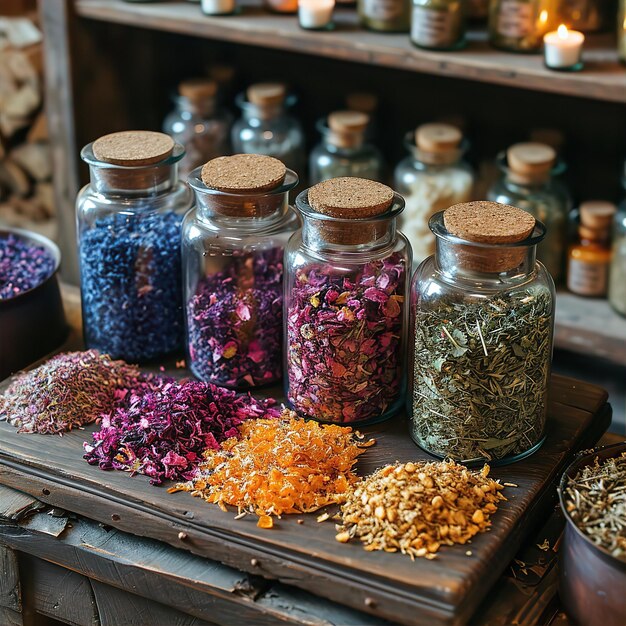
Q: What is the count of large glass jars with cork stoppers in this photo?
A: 4